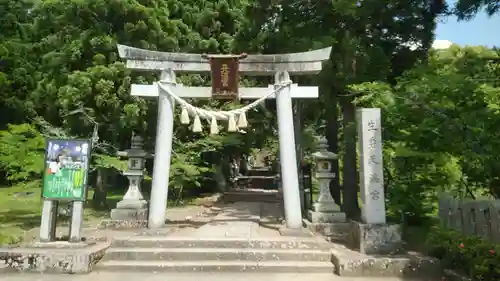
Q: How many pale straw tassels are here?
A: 5